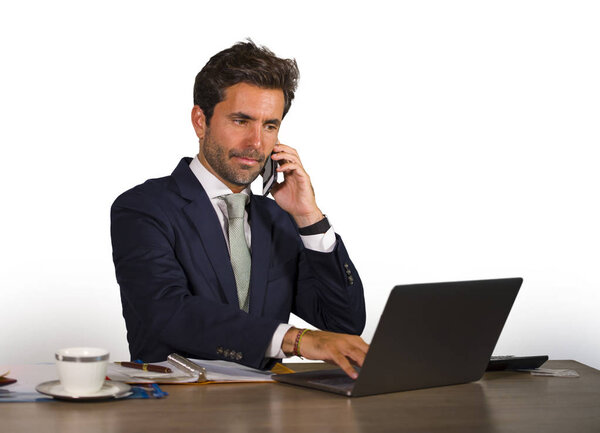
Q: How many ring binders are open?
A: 1